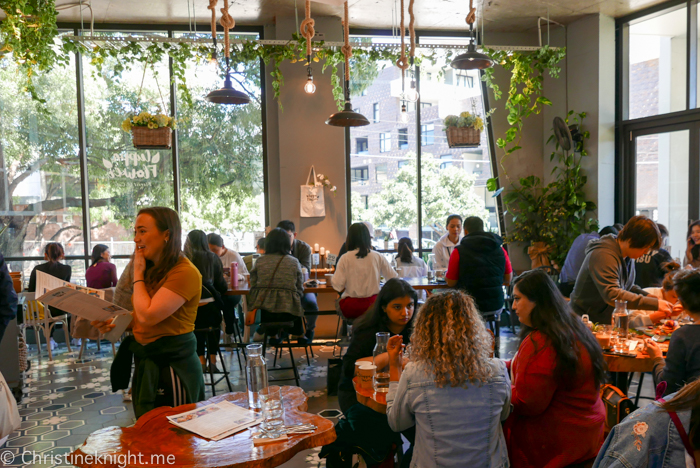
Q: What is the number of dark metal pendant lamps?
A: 3